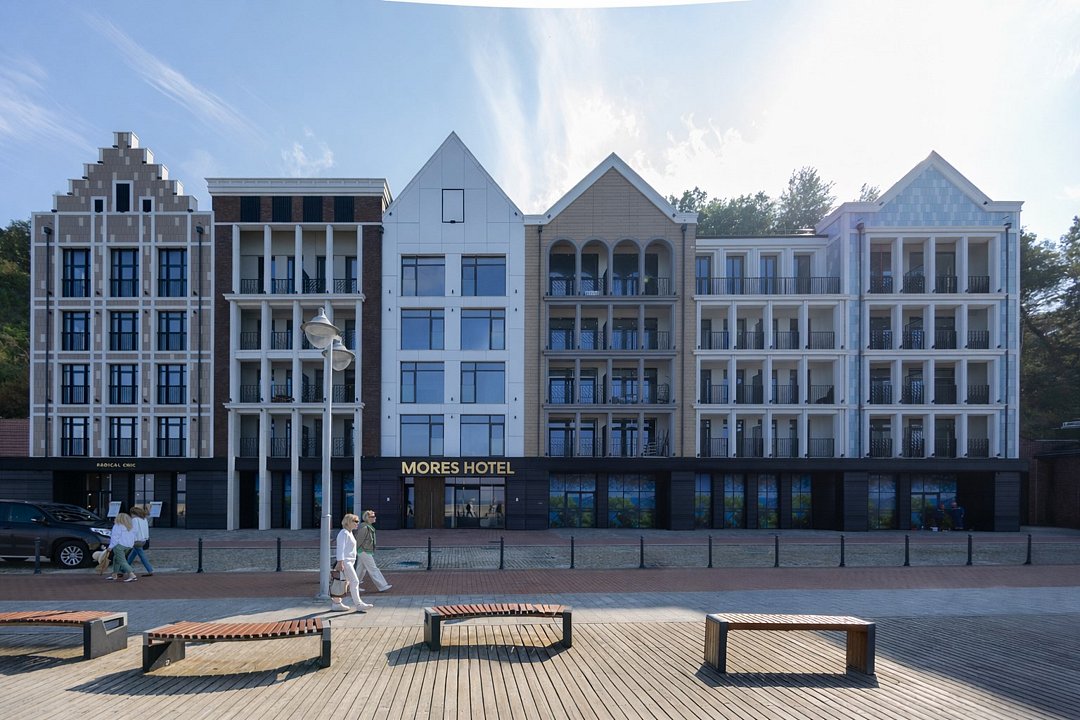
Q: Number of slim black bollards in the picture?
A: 13